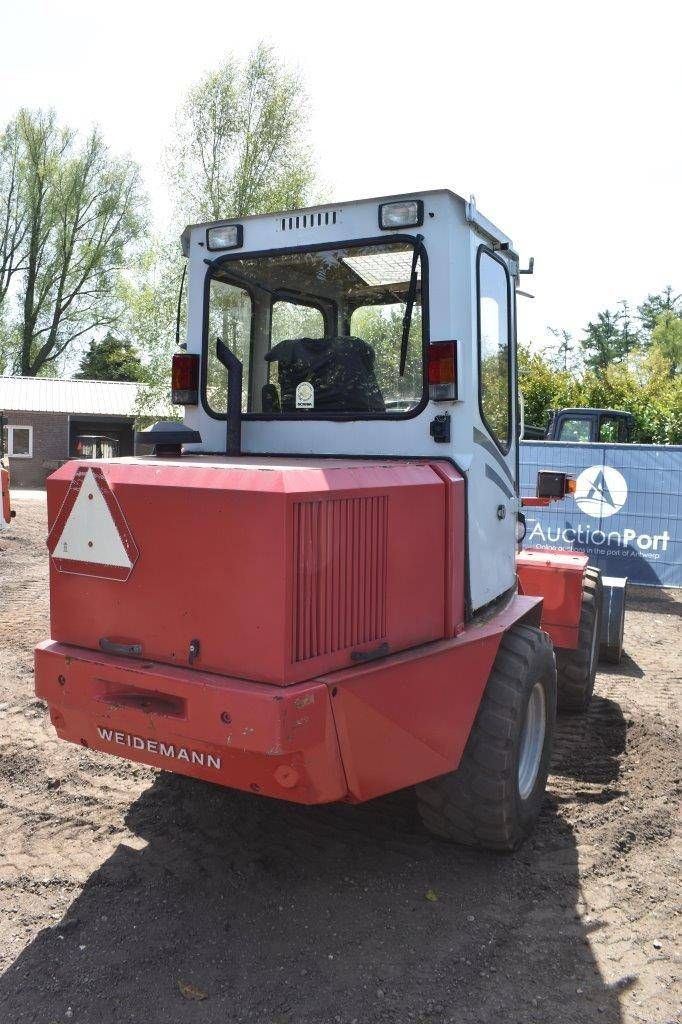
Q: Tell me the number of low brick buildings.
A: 1